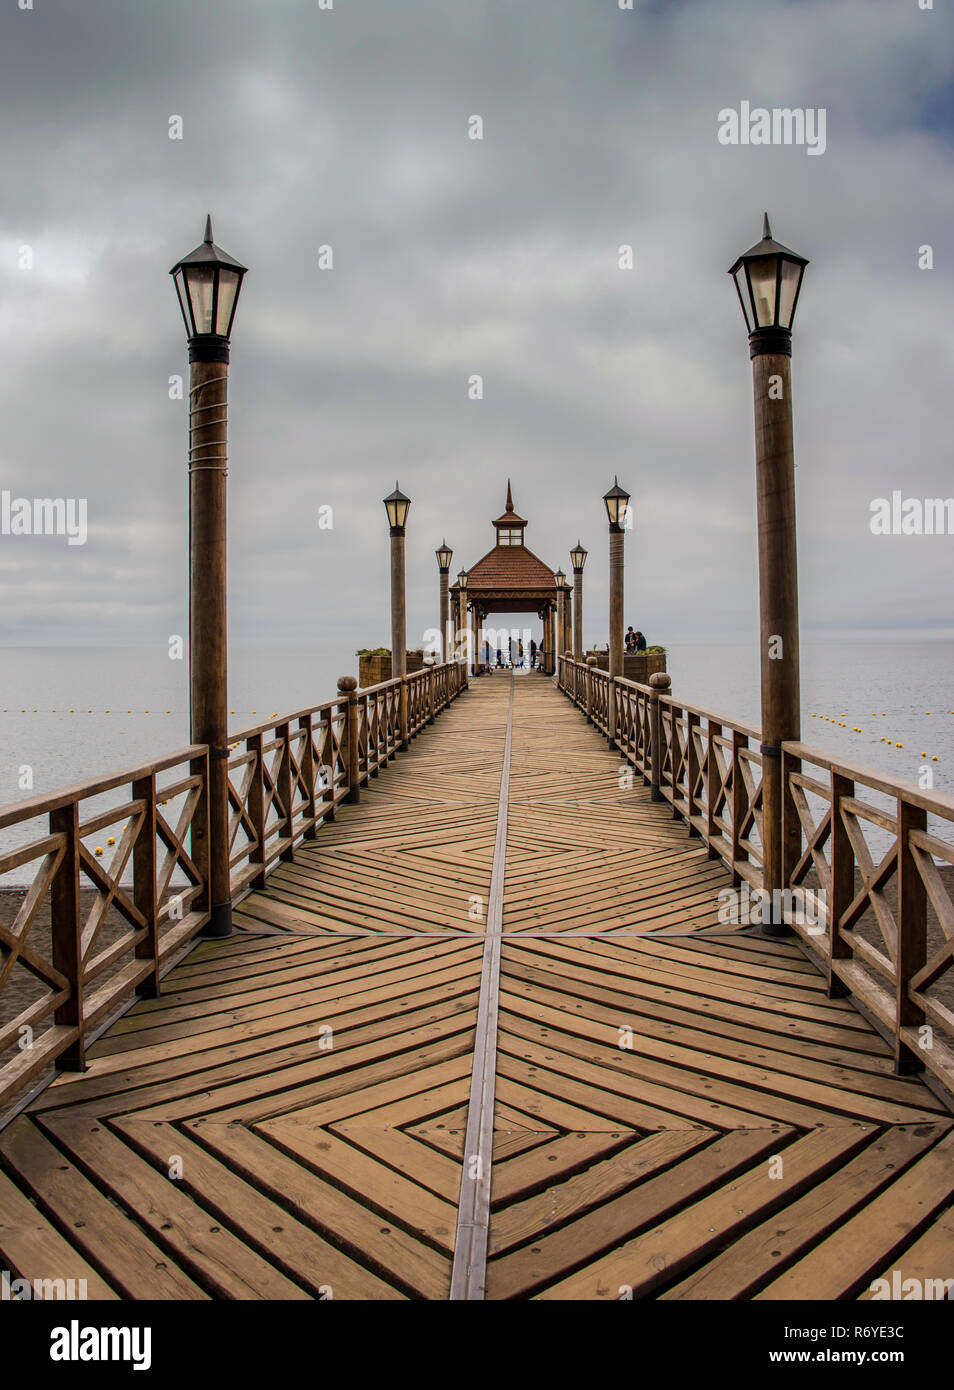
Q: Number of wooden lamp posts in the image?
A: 8